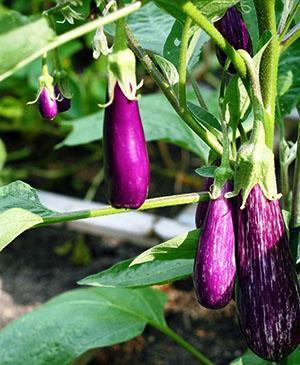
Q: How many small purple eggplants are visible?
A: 2